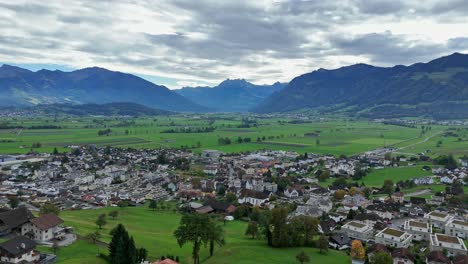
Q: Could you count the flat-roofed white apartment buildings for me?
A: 6